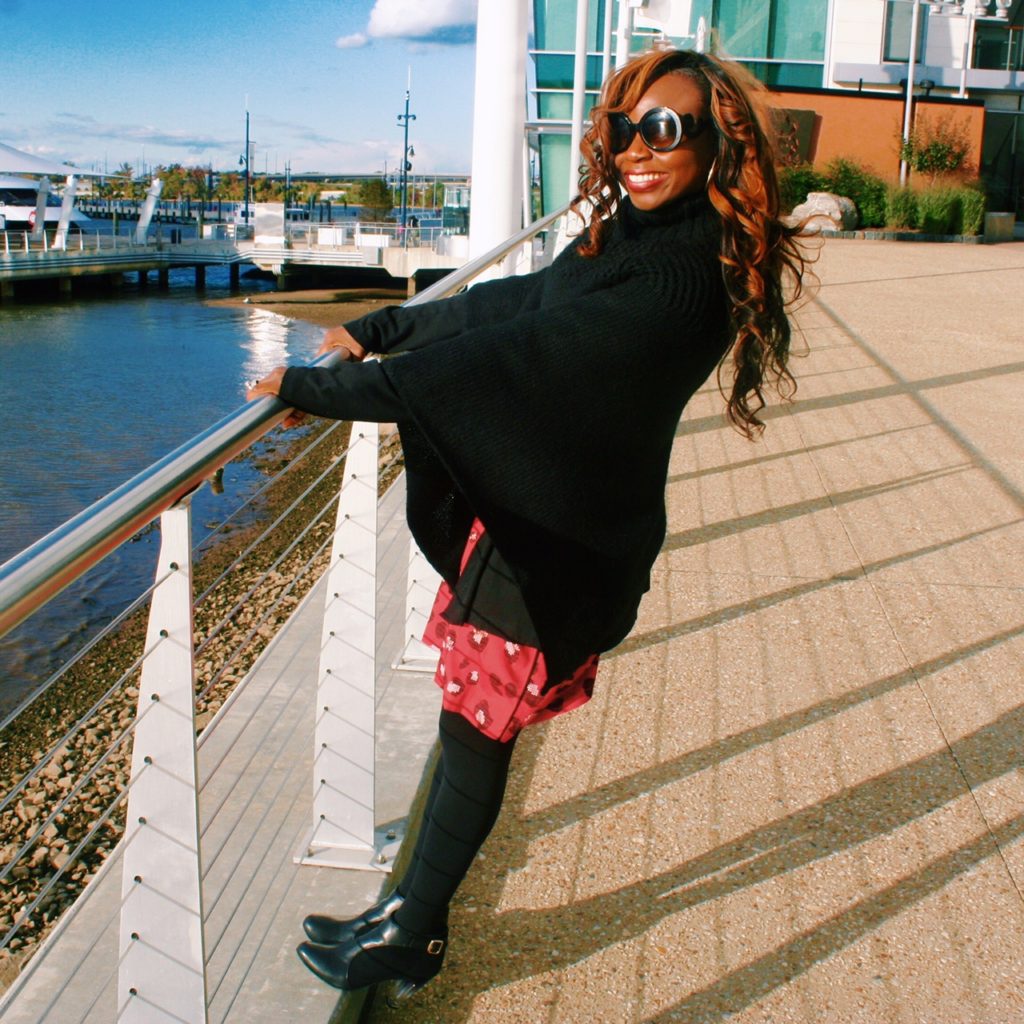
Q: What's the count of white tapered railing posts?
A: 3